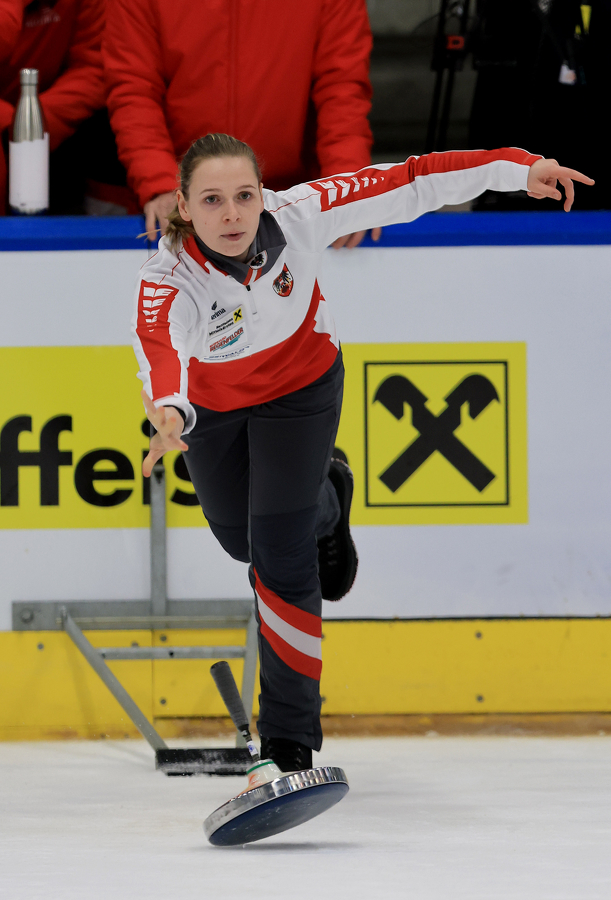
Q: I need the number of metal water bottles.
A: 1